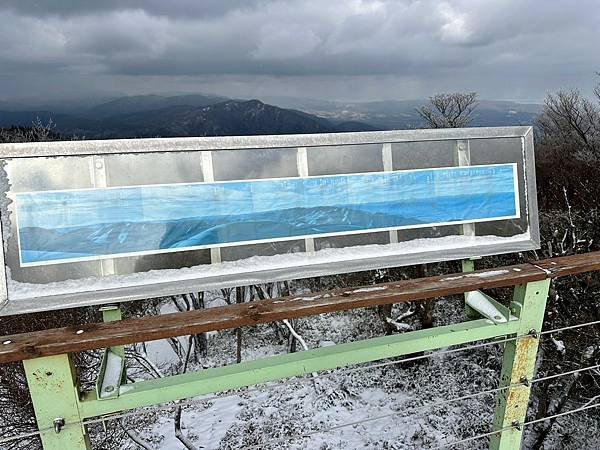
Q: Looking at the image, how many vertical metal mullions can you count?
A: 5